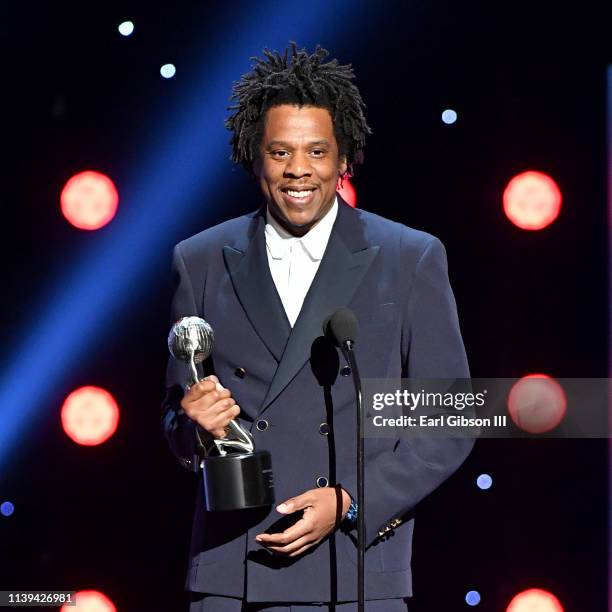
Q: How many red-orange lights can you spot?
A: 7